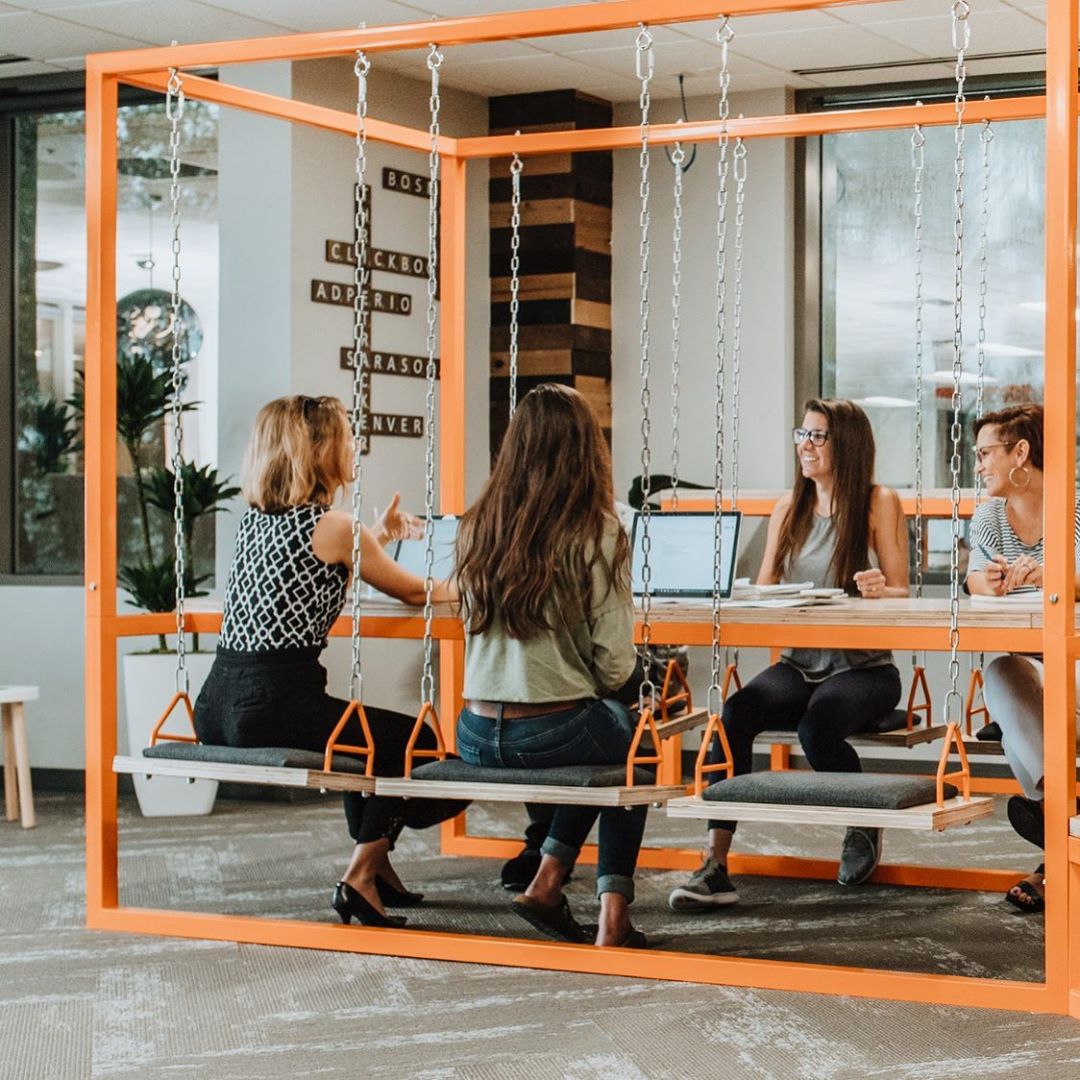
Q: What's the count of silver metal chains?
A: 11